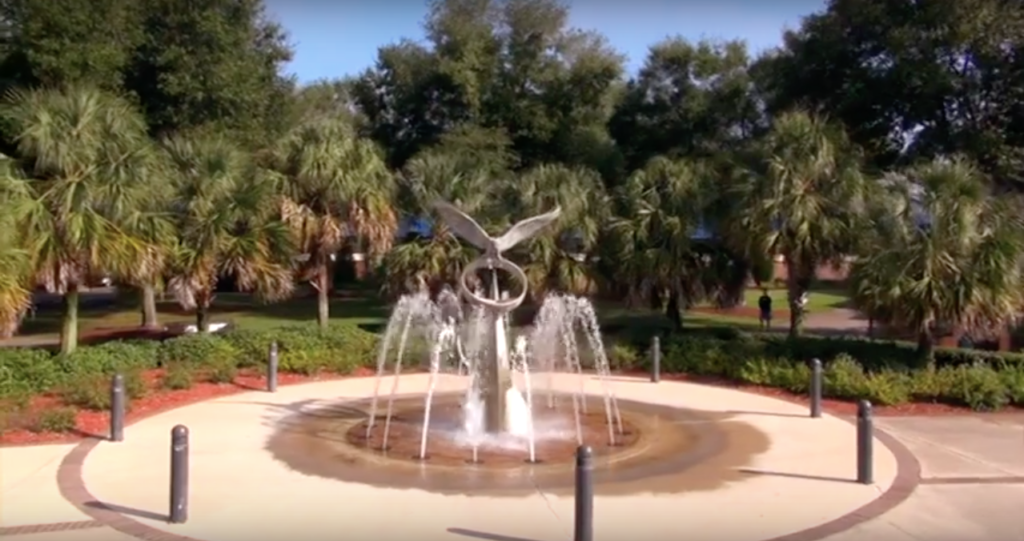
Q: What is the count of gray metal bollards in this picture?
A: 7